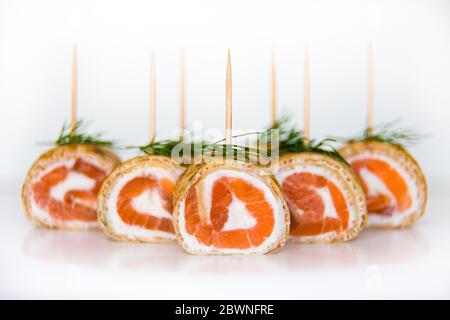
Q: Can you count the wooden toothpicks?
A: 7